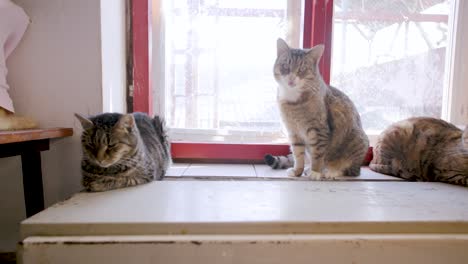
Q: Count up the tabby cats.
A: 3